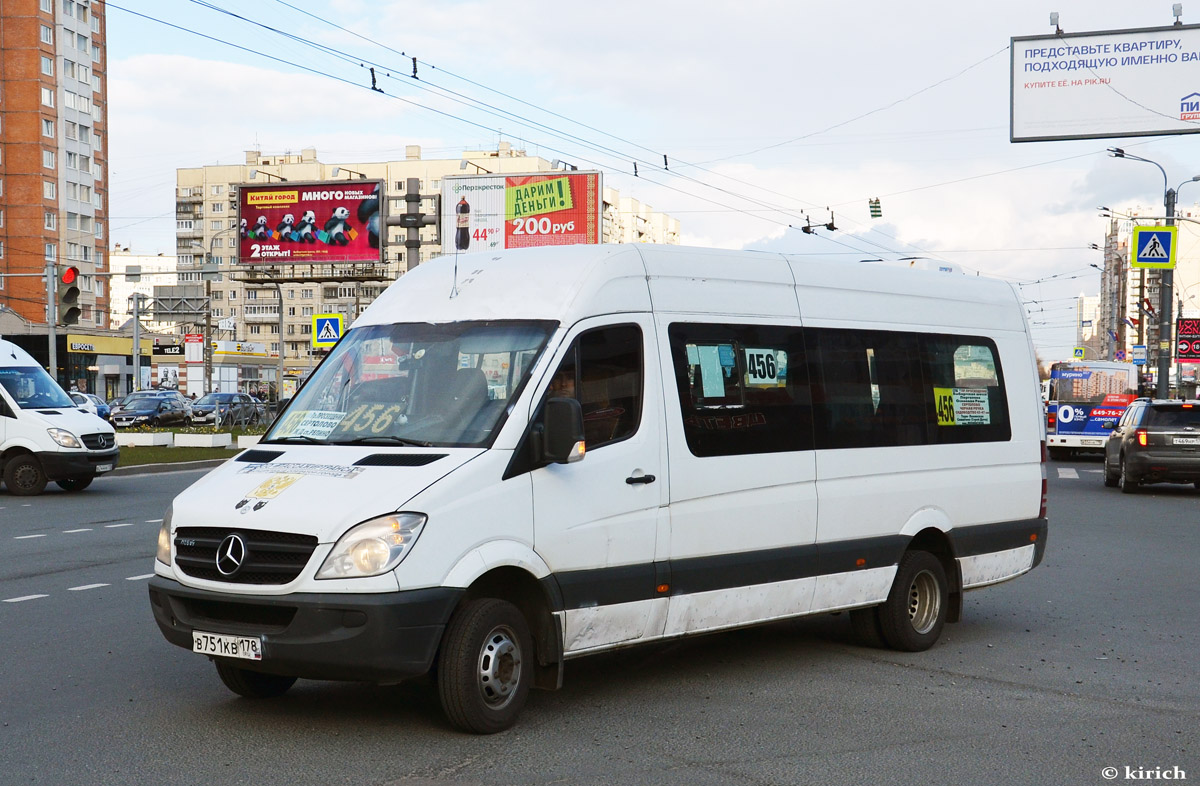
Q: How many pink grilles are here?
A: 0